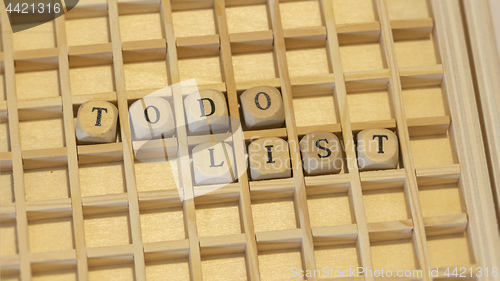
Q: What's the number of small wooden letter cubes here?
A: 8